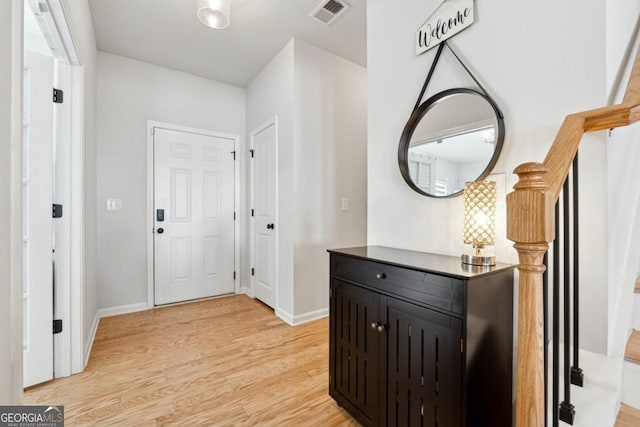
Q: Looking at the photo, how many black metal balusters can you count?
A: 4